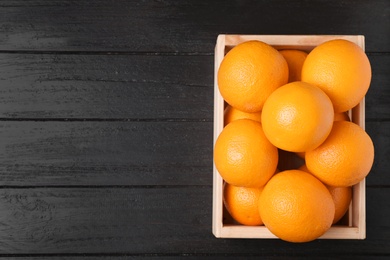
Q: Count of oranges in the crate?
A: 11